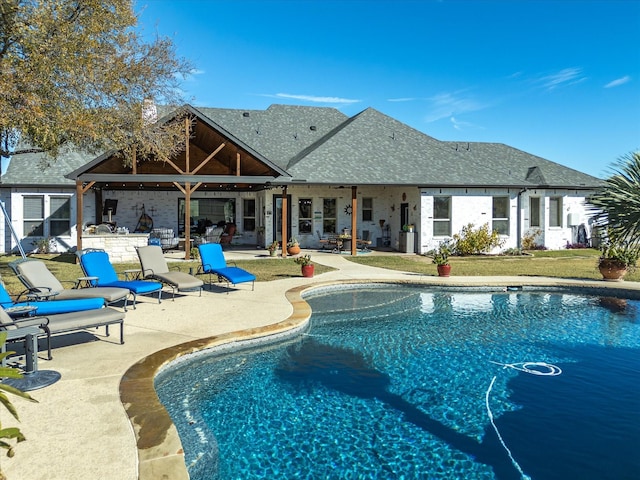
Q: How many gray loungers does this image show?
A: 3